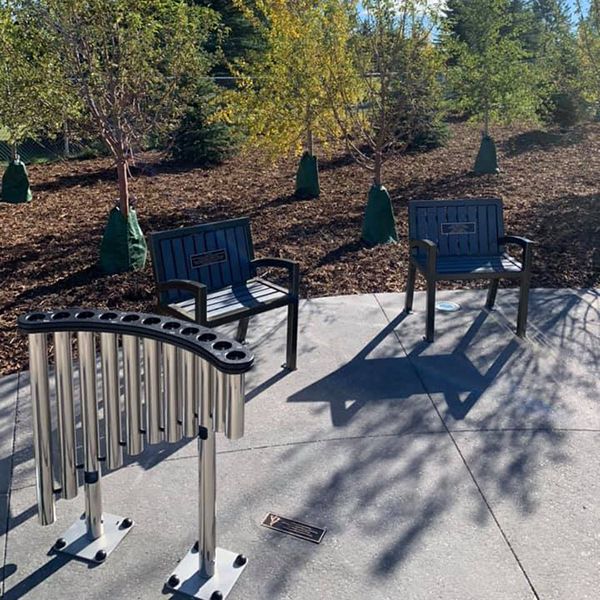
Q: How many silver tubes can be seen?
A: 11